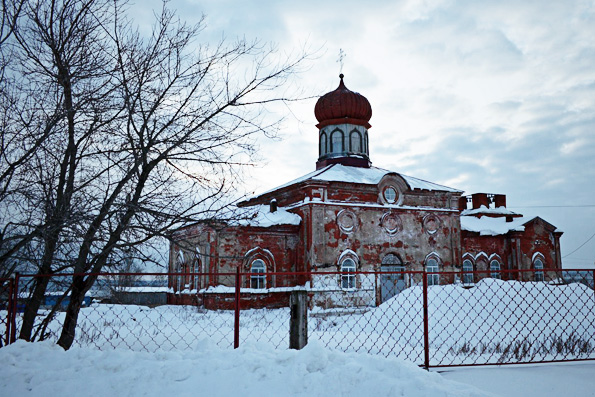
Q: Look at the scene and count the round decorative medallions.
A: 3